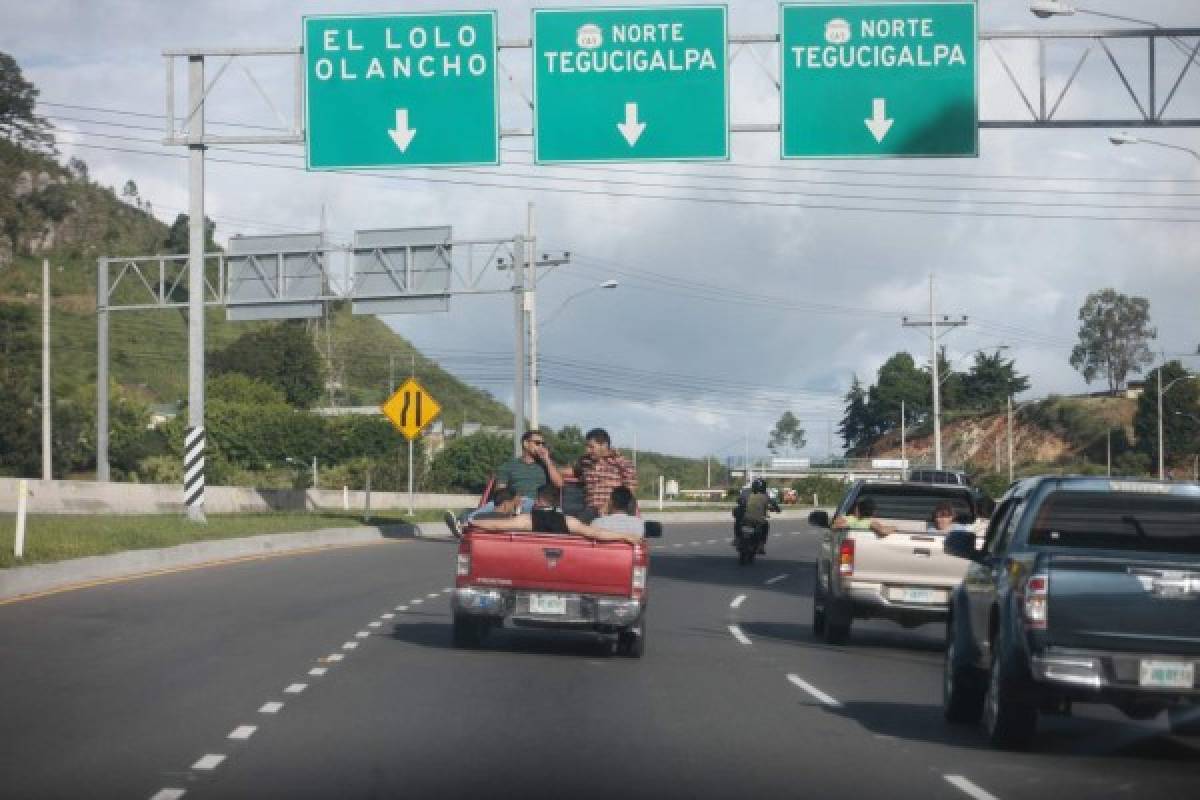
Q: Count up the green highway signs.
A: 3